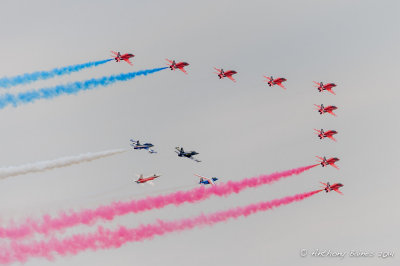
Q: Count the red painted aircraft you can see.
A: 10